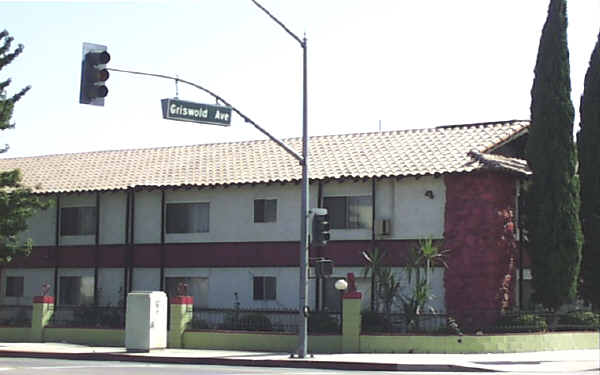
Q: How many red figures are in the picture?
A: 3